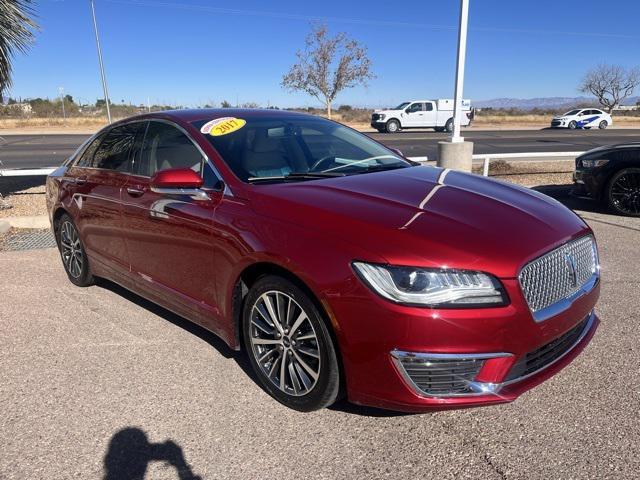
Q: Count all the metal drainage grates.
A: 1